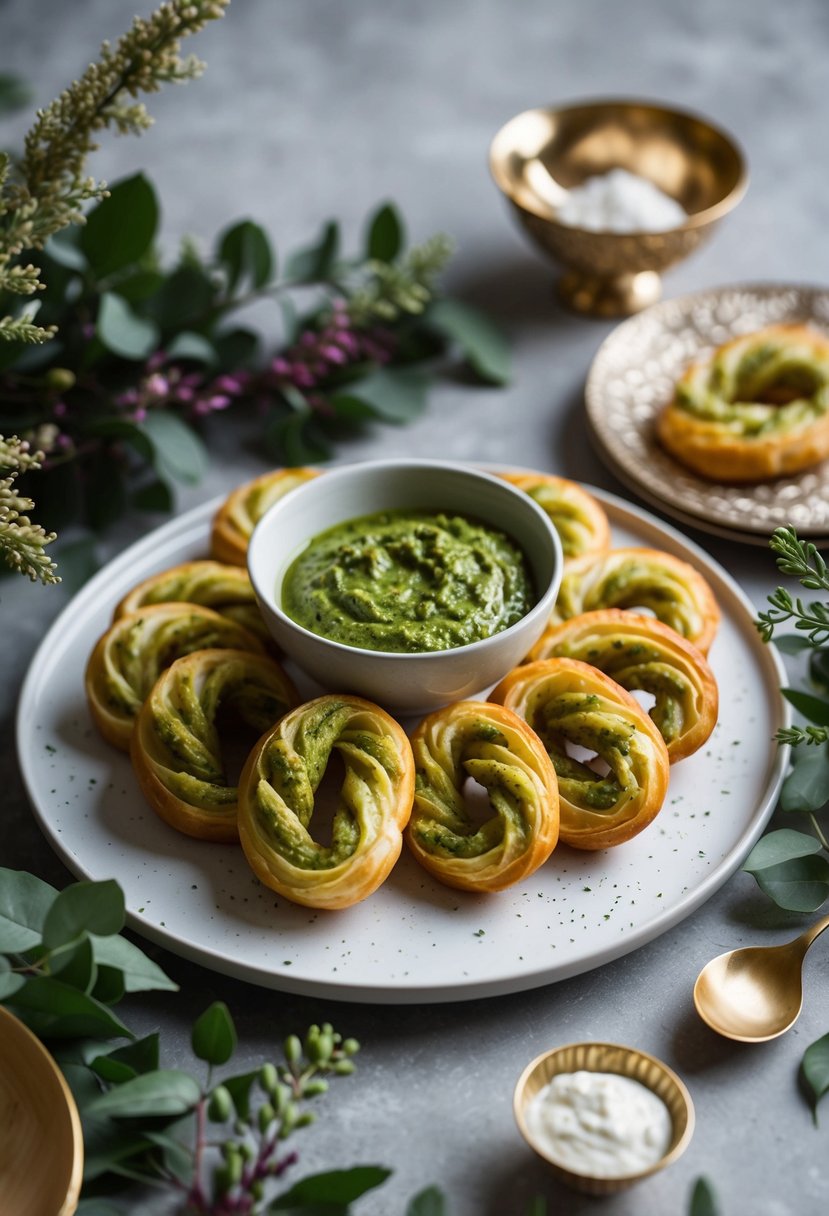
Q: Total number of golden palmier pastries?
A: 11